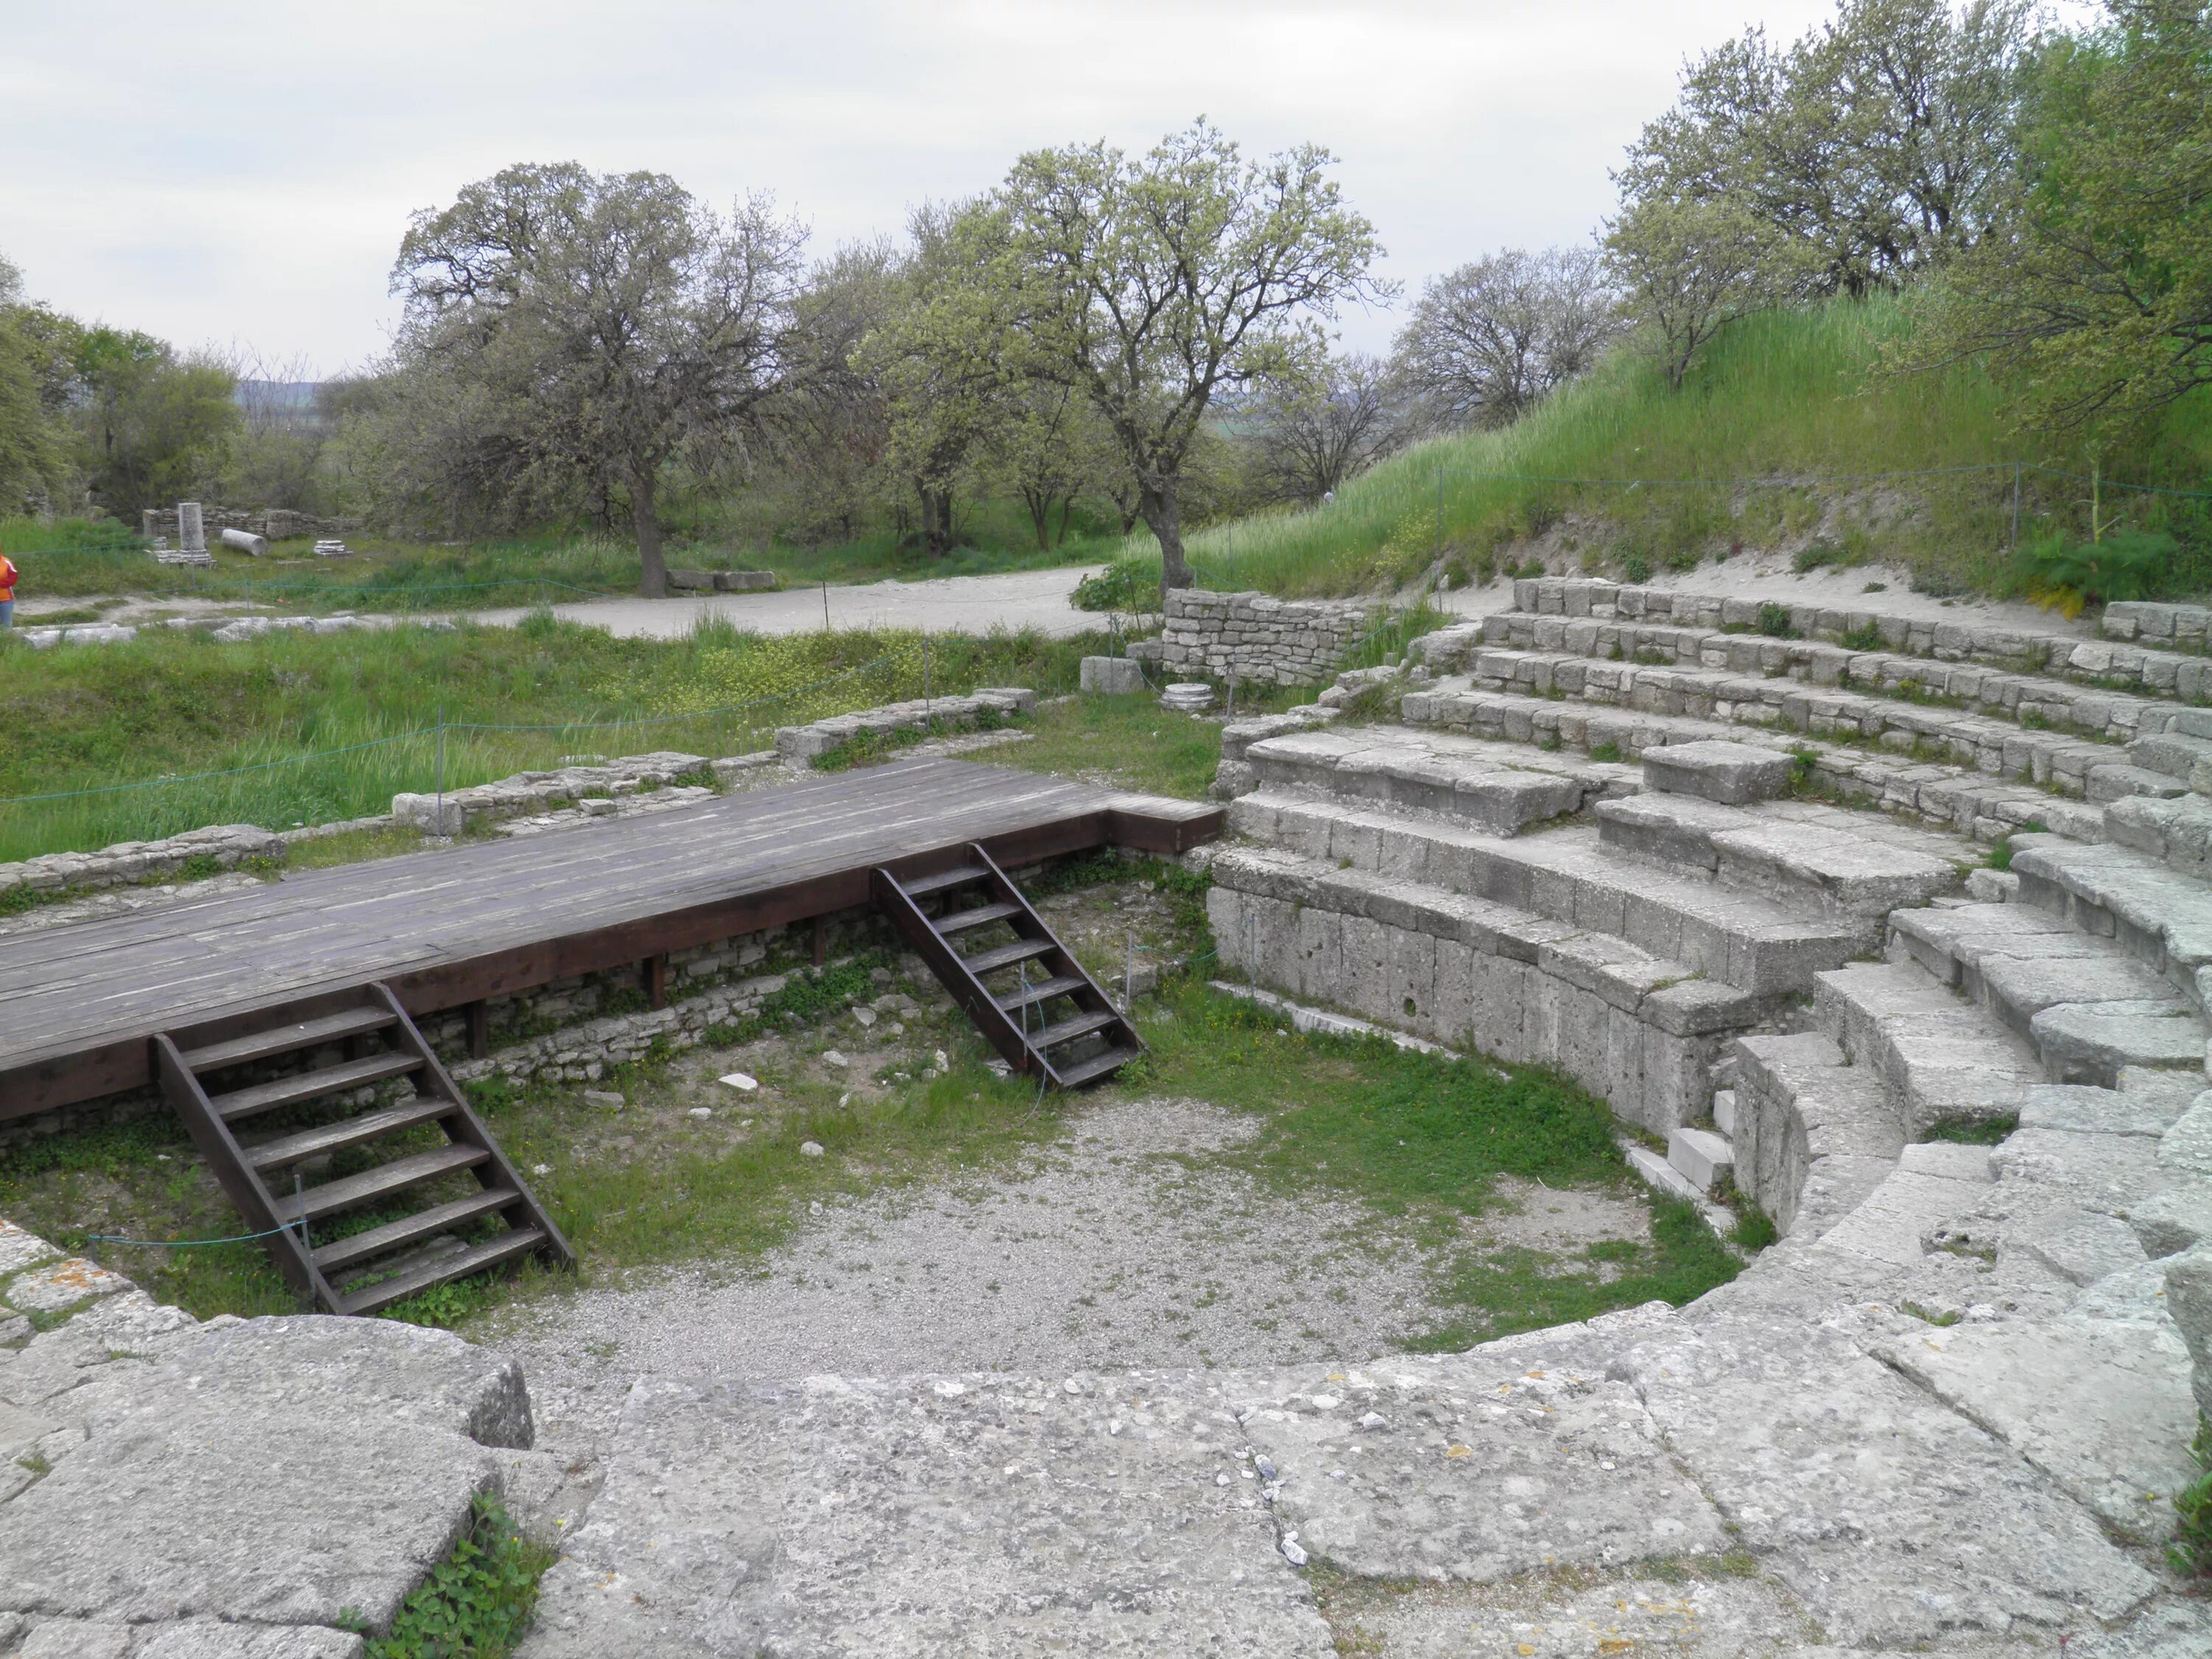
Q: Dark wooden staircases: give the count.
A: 2